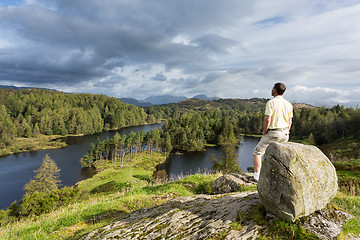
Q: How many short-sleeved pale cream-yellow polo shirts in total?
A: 1